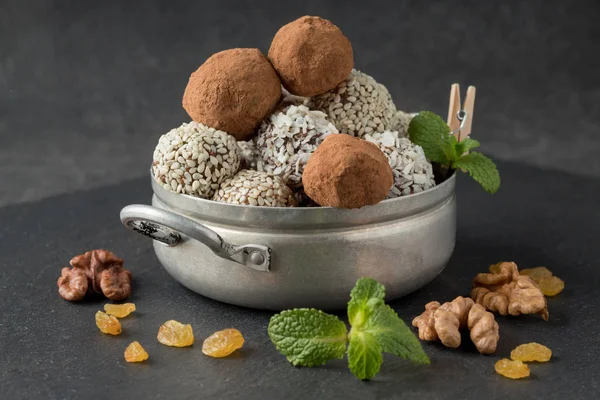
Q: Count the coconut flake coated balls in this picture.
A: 2